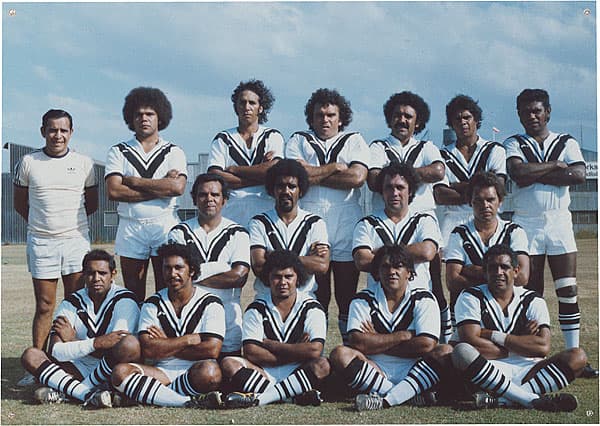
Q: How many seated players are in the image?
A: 5